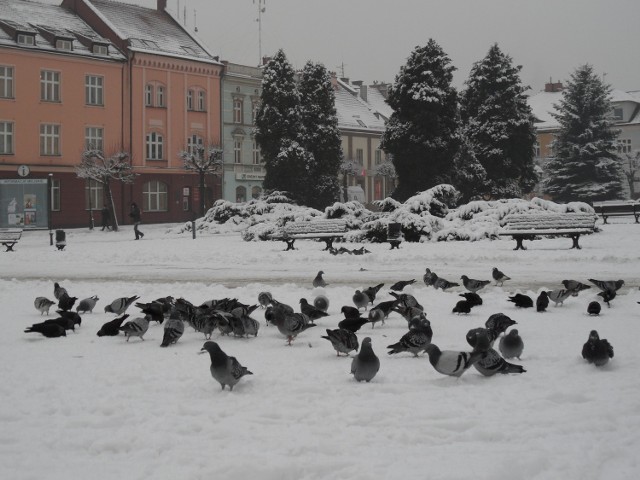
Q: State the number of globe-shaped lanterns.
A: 0